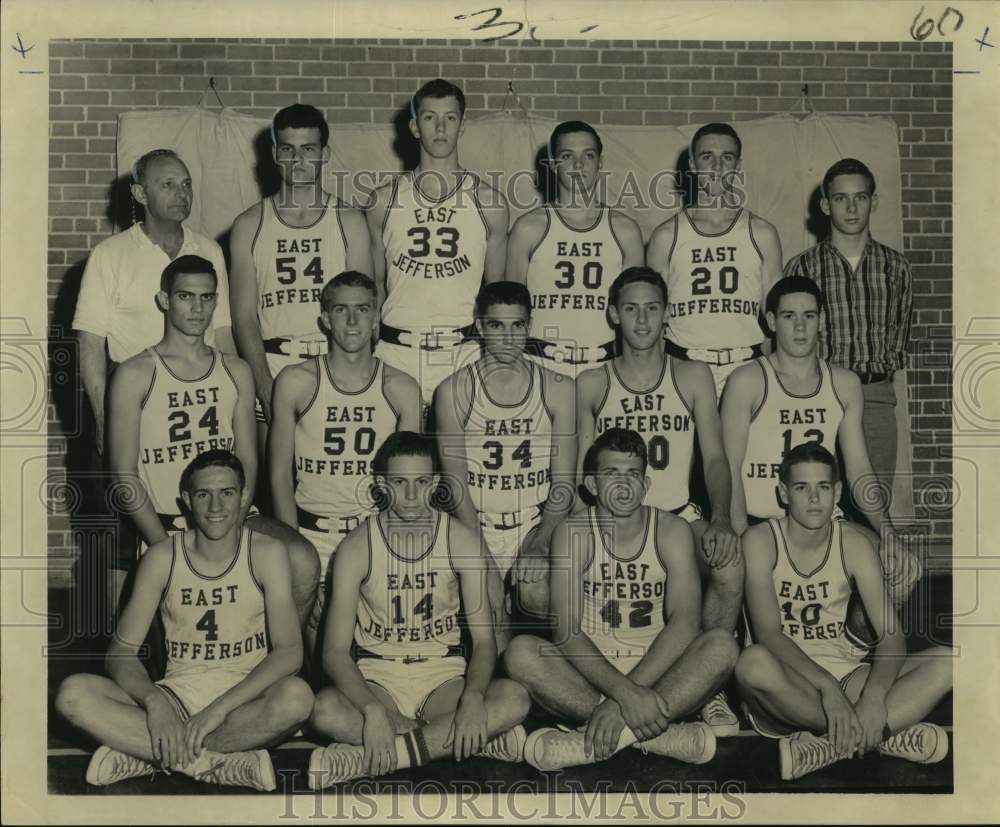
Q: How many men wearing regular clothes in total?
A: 2